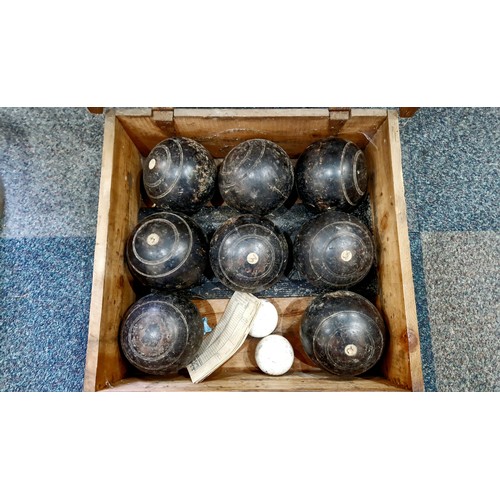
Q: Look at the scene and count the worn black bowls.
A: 8